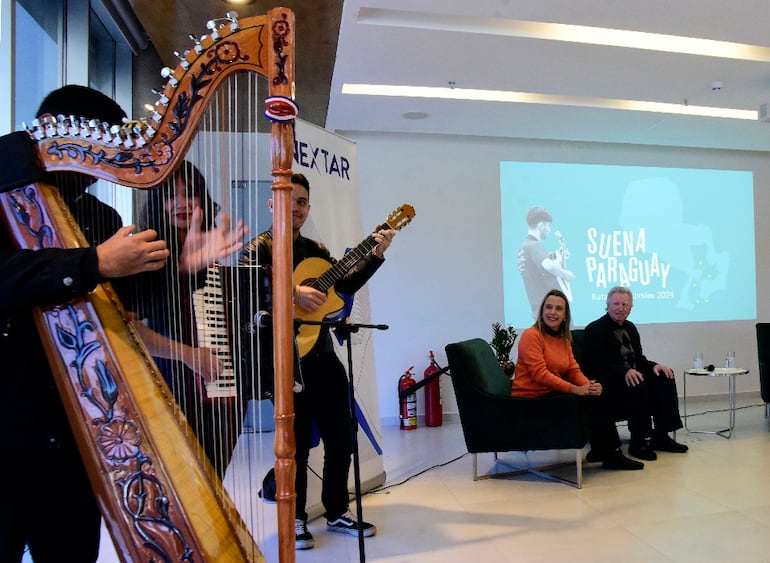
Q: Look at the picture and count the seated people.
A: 2